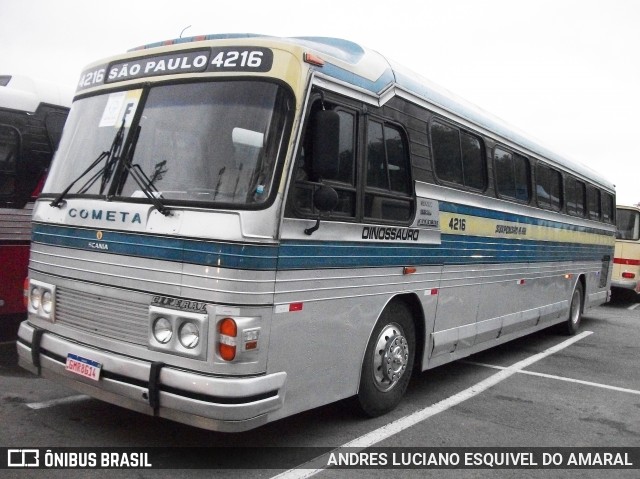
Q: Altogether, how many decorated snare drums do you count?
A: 0